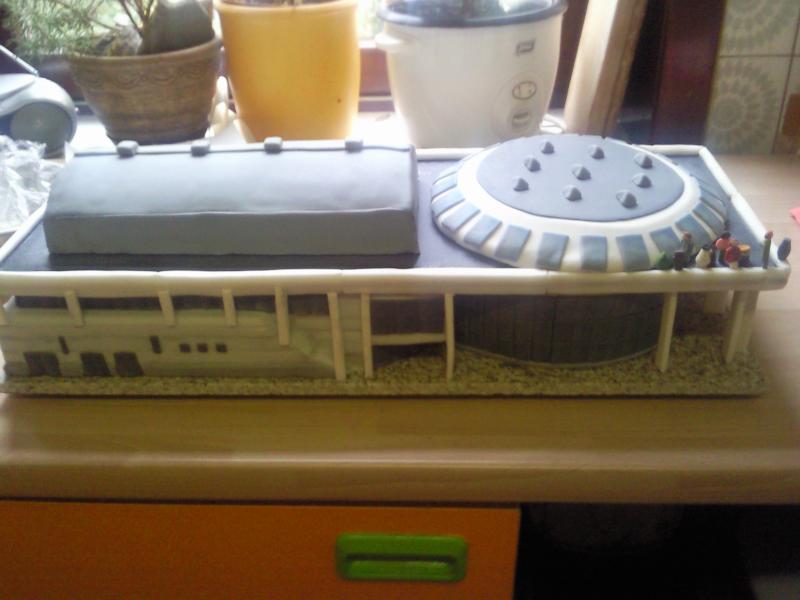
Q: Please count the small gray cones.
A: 9